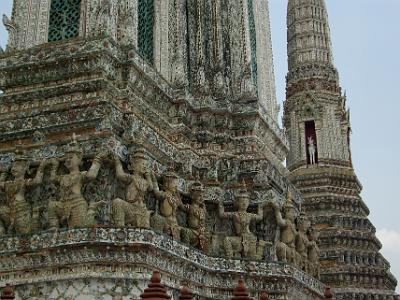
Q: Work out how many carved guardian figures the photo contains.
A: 9